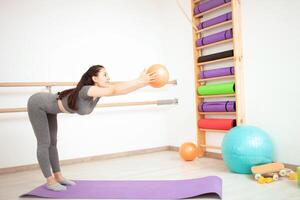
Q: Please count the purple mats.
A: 6